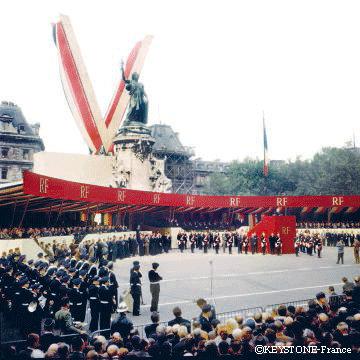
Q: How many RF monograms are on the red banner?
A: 8